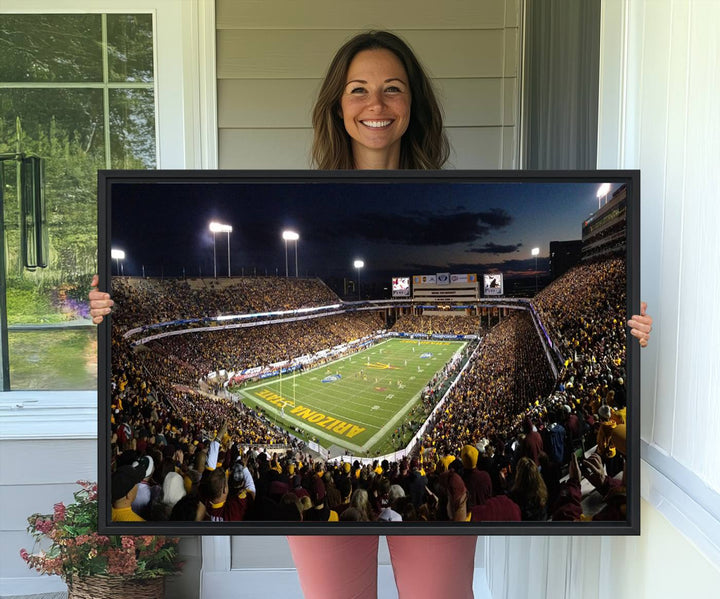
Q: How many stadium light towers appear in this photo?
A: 6